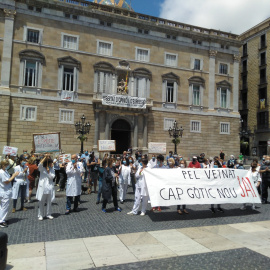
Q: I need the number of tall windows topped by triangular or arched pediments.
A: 7